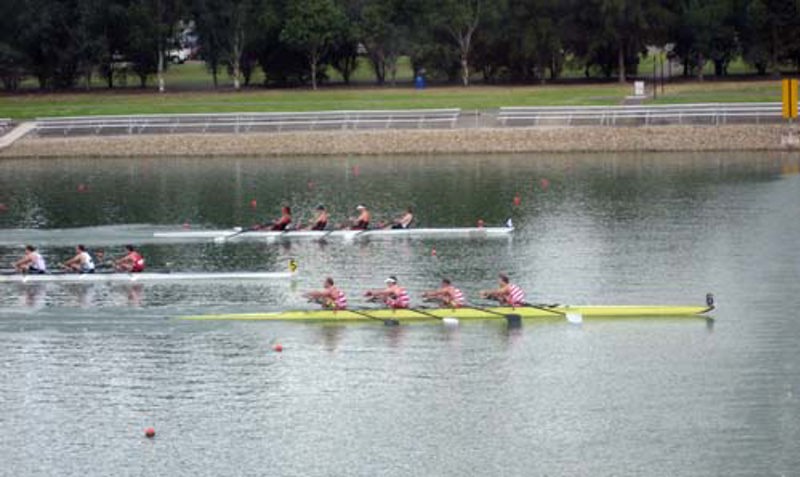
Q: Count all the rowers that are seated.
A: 11